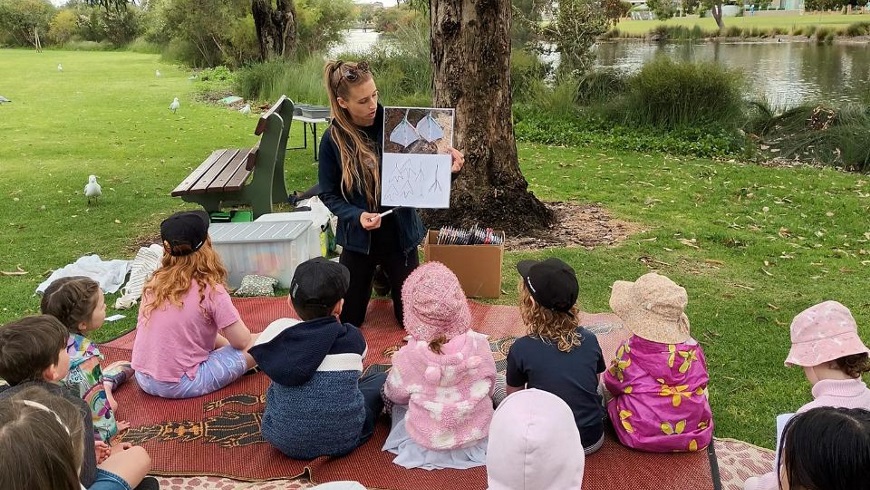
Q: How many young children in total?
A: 11